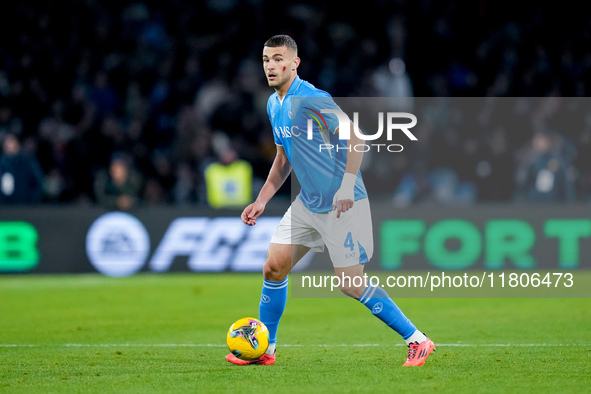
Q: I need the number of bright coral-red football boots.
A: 2